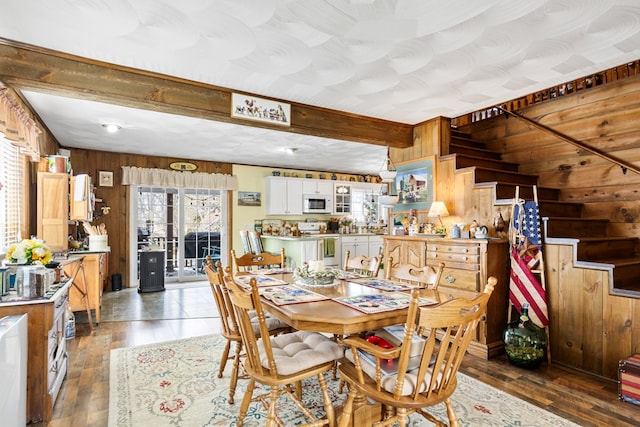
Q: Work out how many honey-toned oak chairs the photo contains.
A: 6